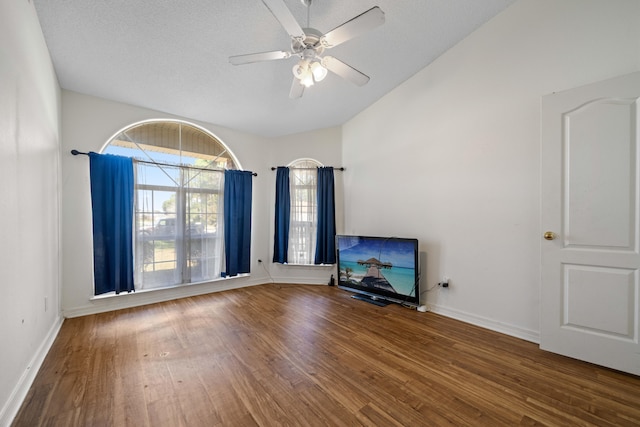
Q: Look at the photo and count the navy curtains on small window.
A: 2